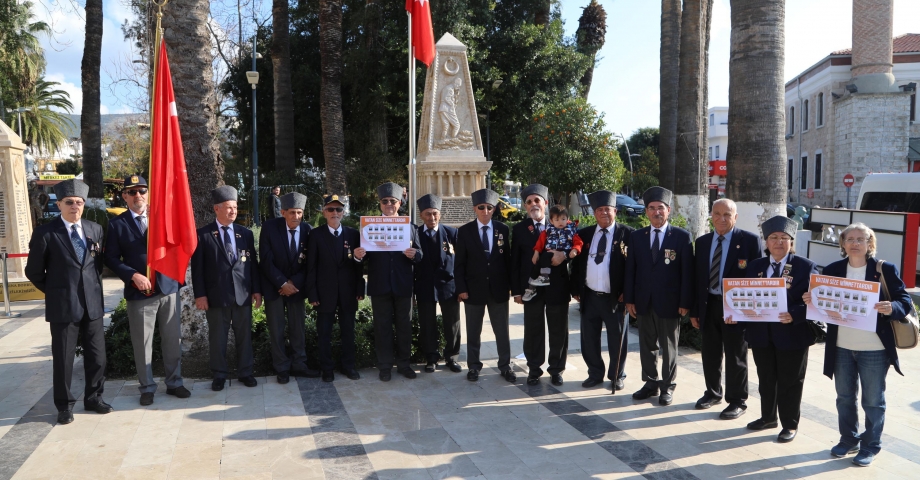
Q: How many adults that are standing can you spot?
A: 14